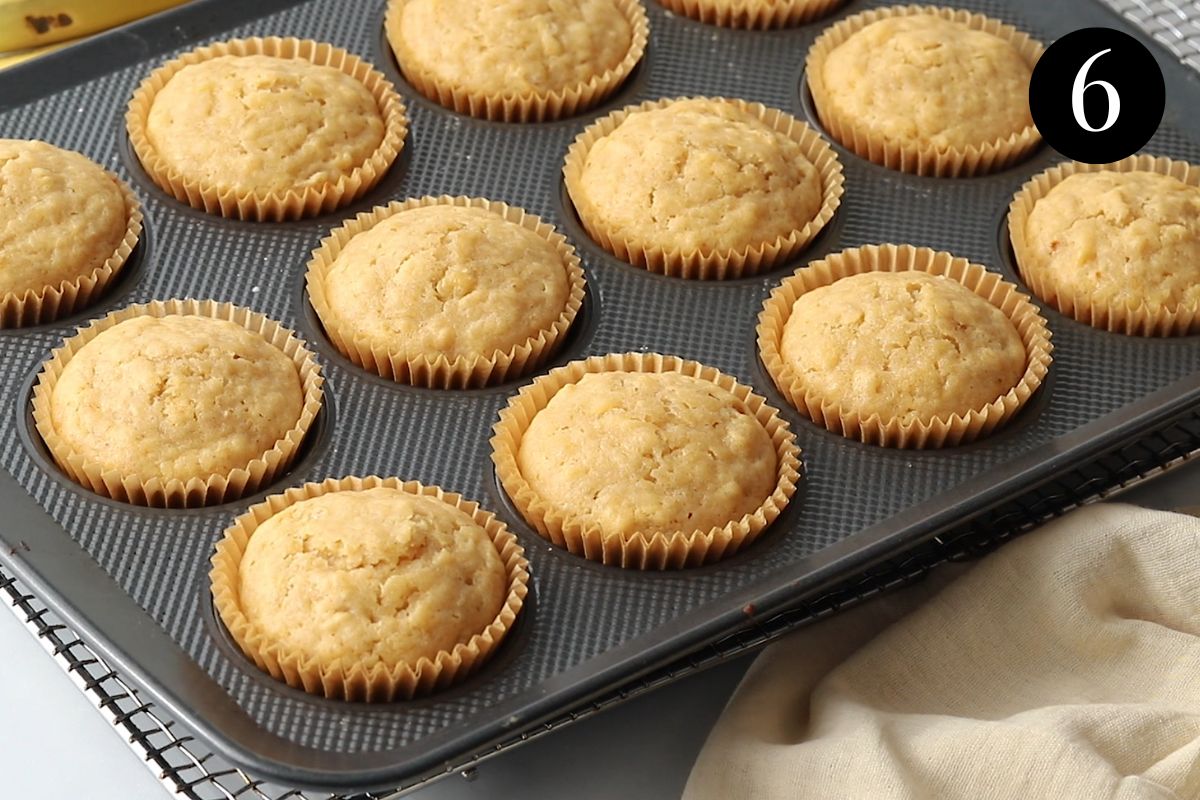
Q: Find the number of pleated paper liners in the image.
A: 12